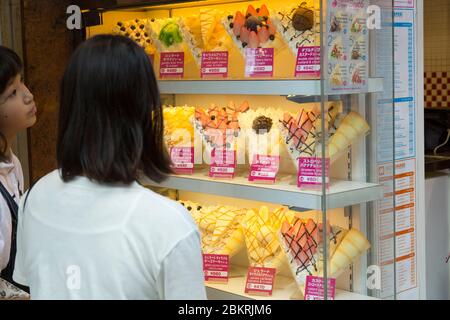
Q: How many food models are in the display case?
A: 13